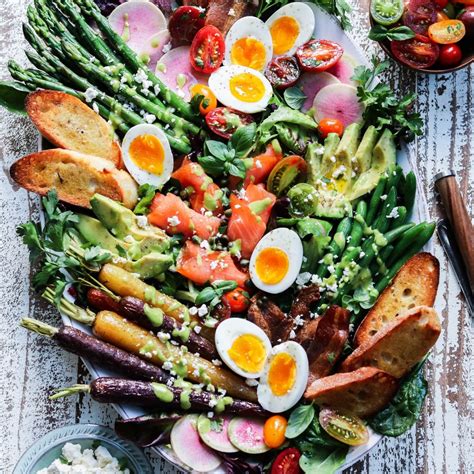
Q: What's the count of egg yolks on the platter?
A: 7